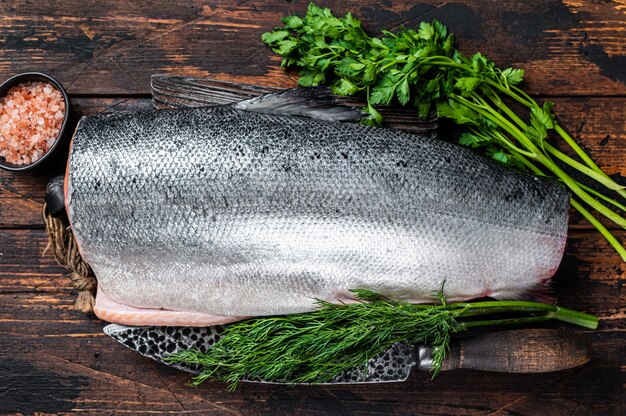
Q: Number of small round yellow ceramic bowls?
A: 0